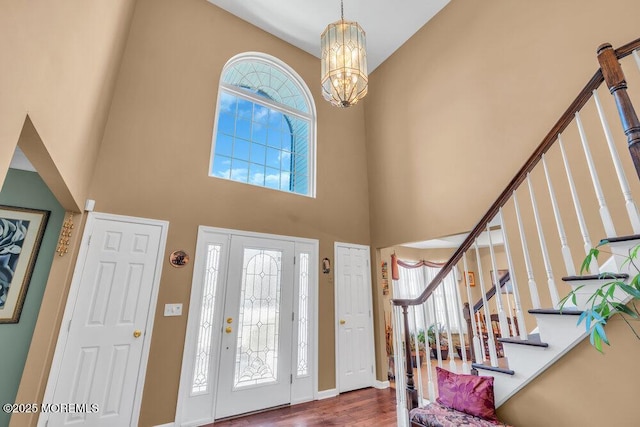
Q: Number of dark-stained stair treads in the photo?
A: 5